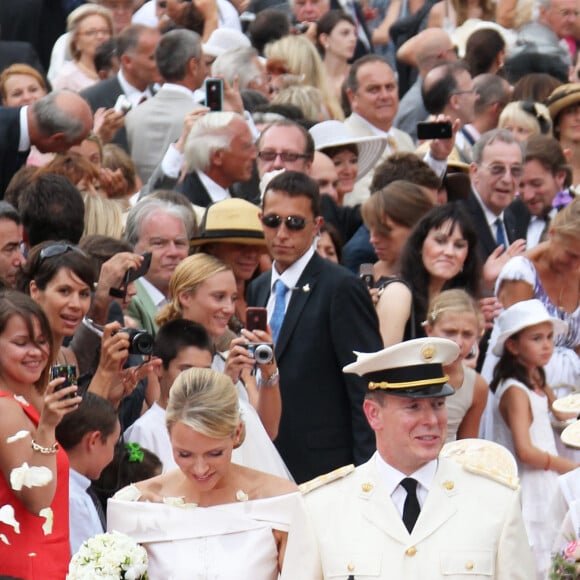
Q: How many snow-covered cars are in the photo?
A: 0